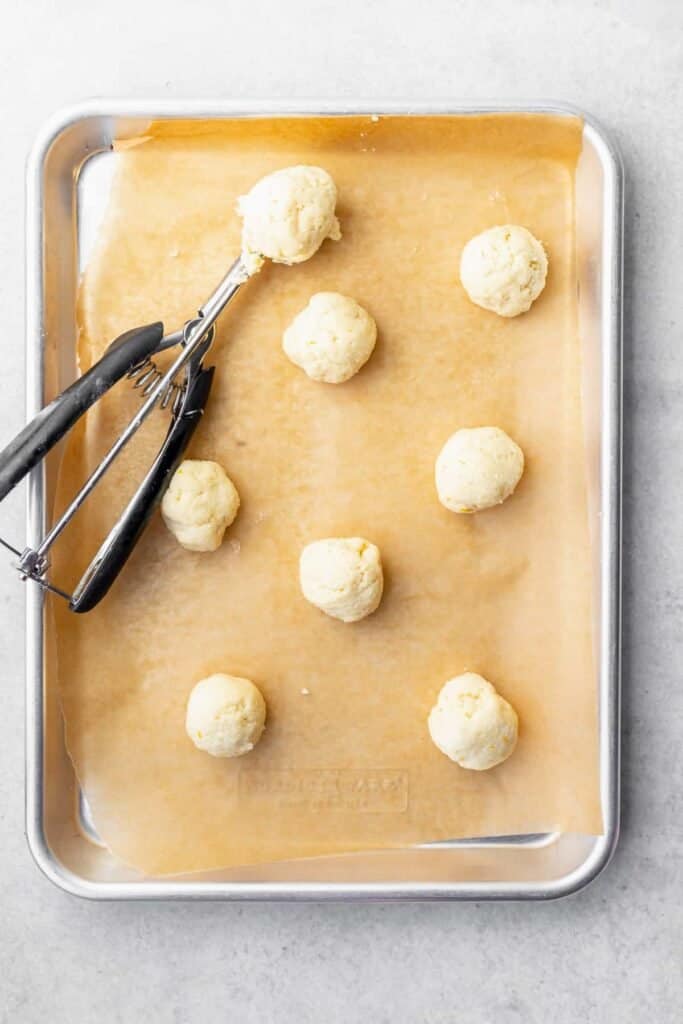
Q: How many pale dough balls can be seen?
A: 8